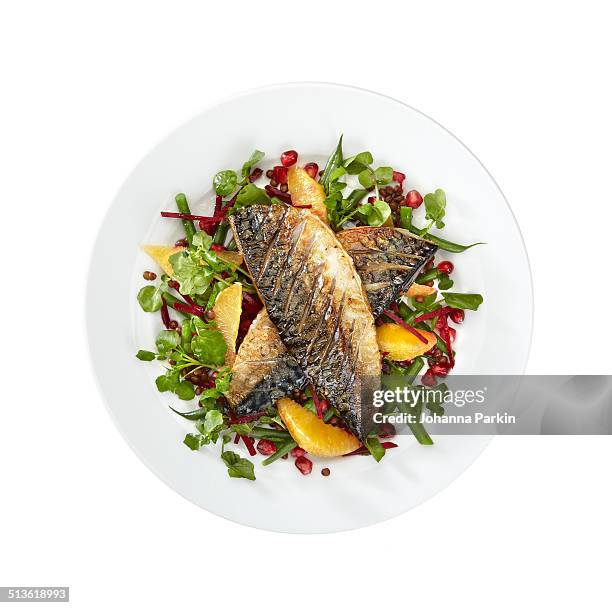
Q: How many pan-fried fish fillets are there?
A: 2